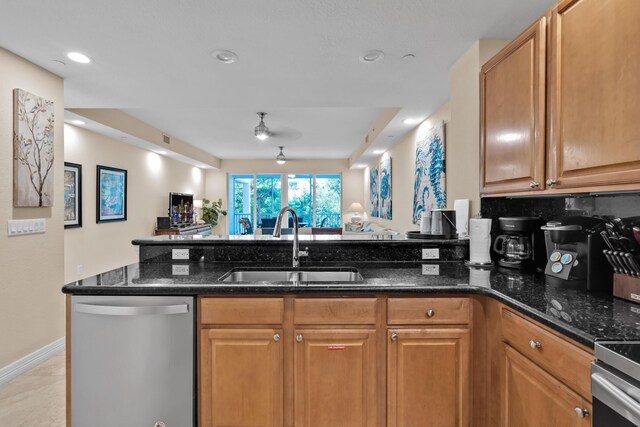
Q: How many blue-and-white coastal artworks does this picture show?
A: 3